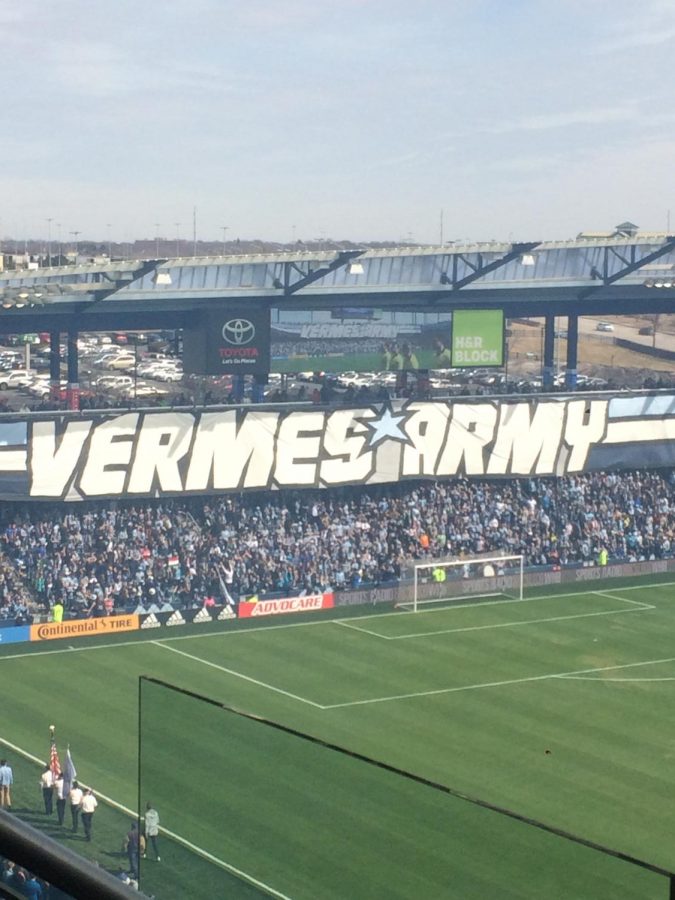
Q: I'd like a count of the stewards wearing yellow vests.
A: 3